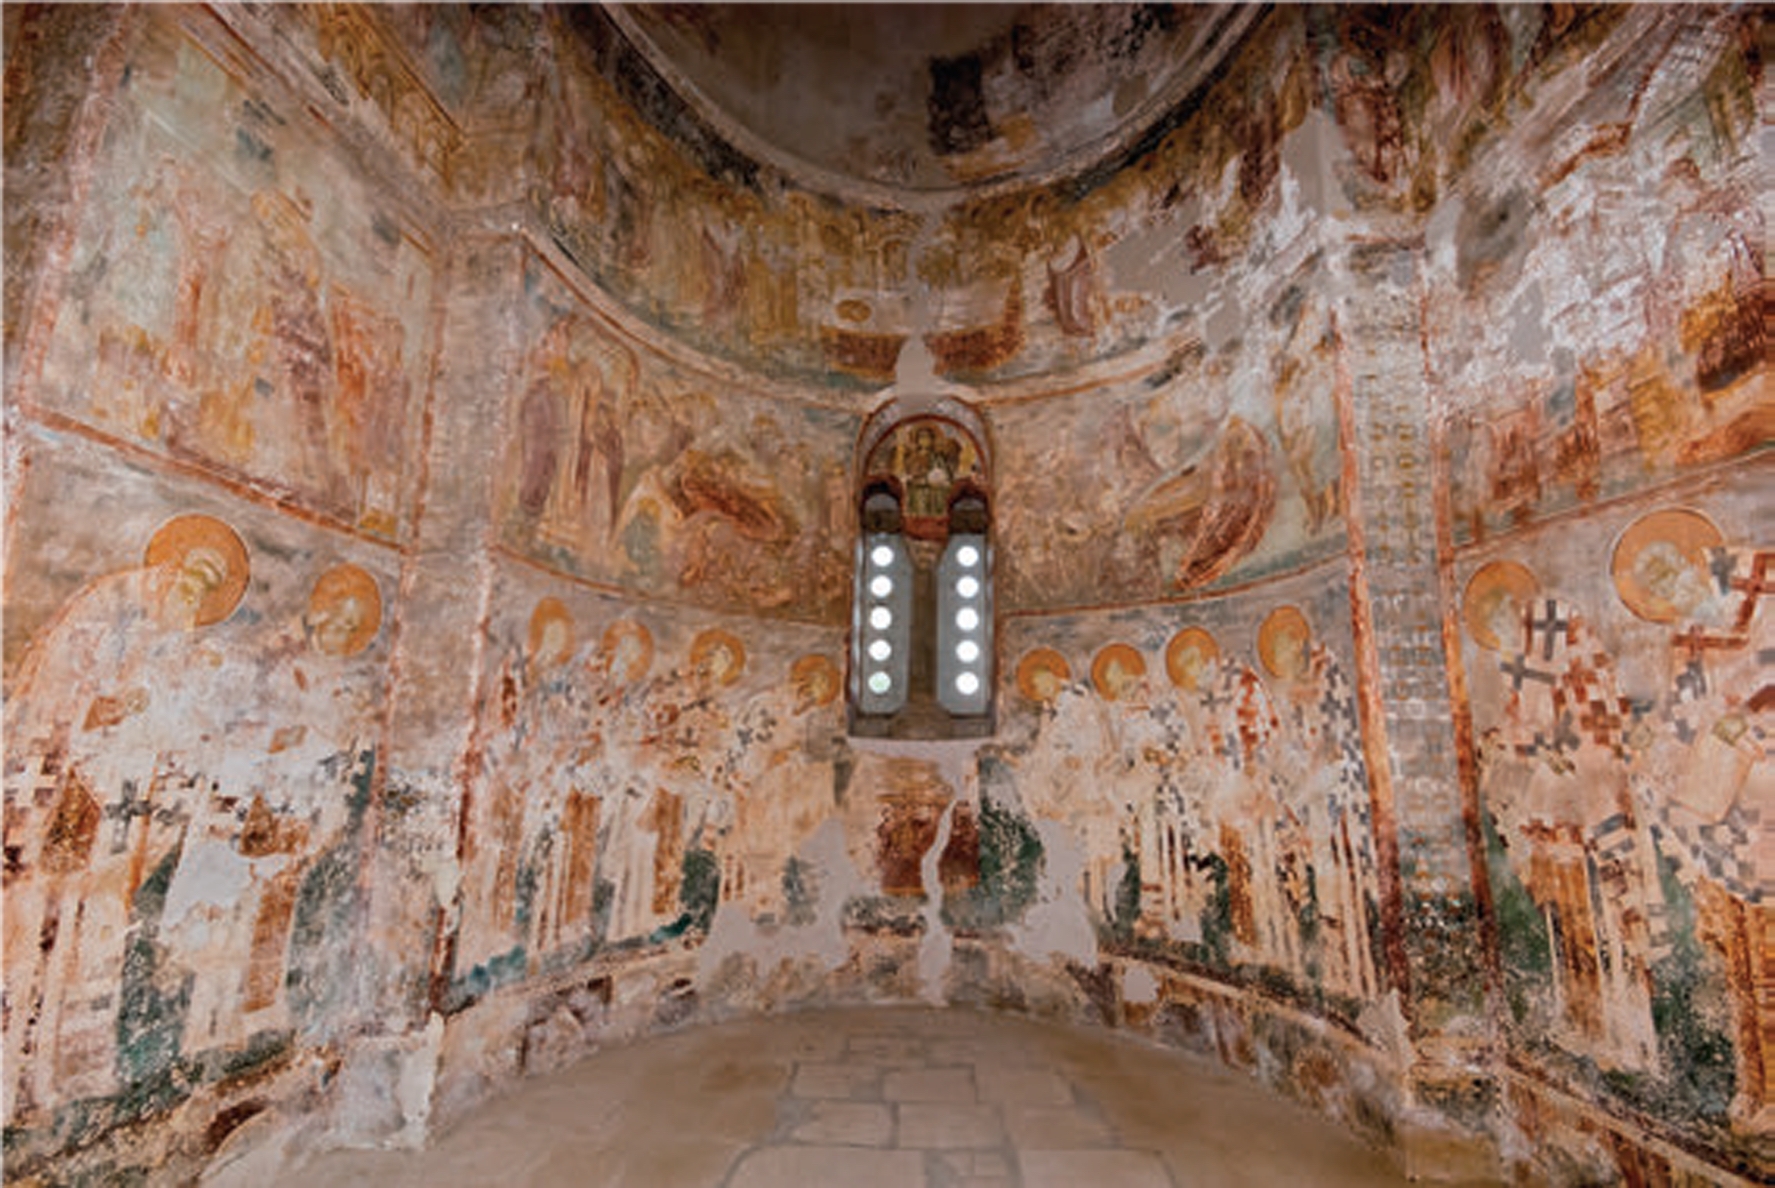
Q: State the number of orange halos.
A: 12